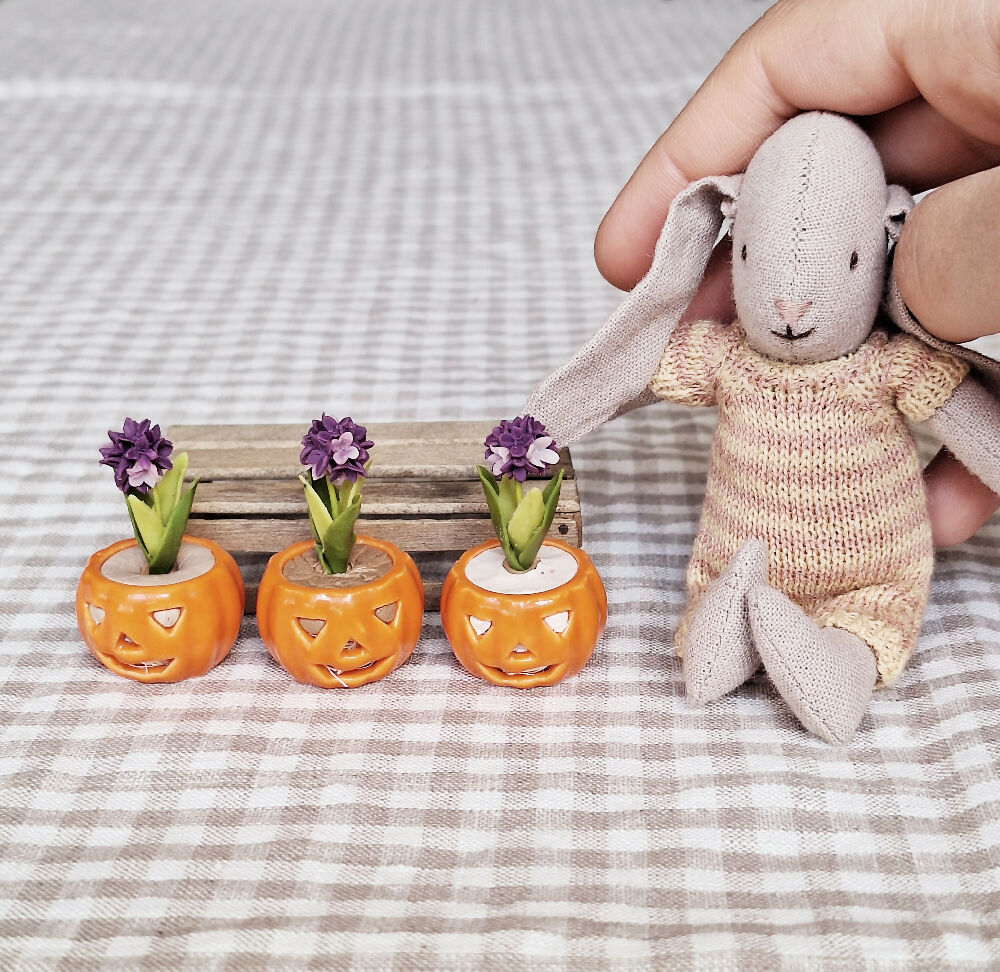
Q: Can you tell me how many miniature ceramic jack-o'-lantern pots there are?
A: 3